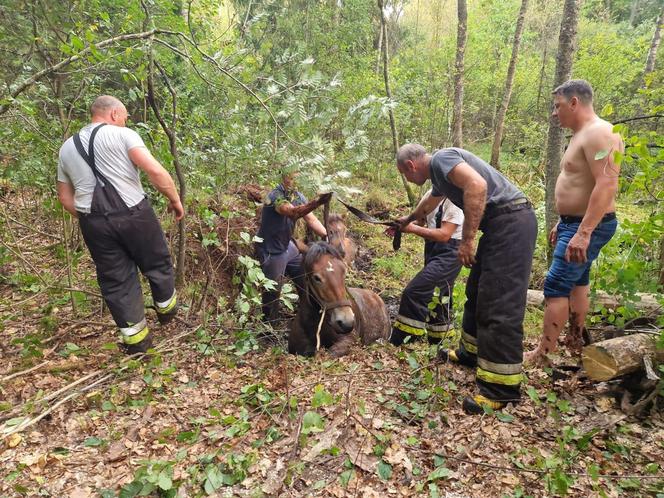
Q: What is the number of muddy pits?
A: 1